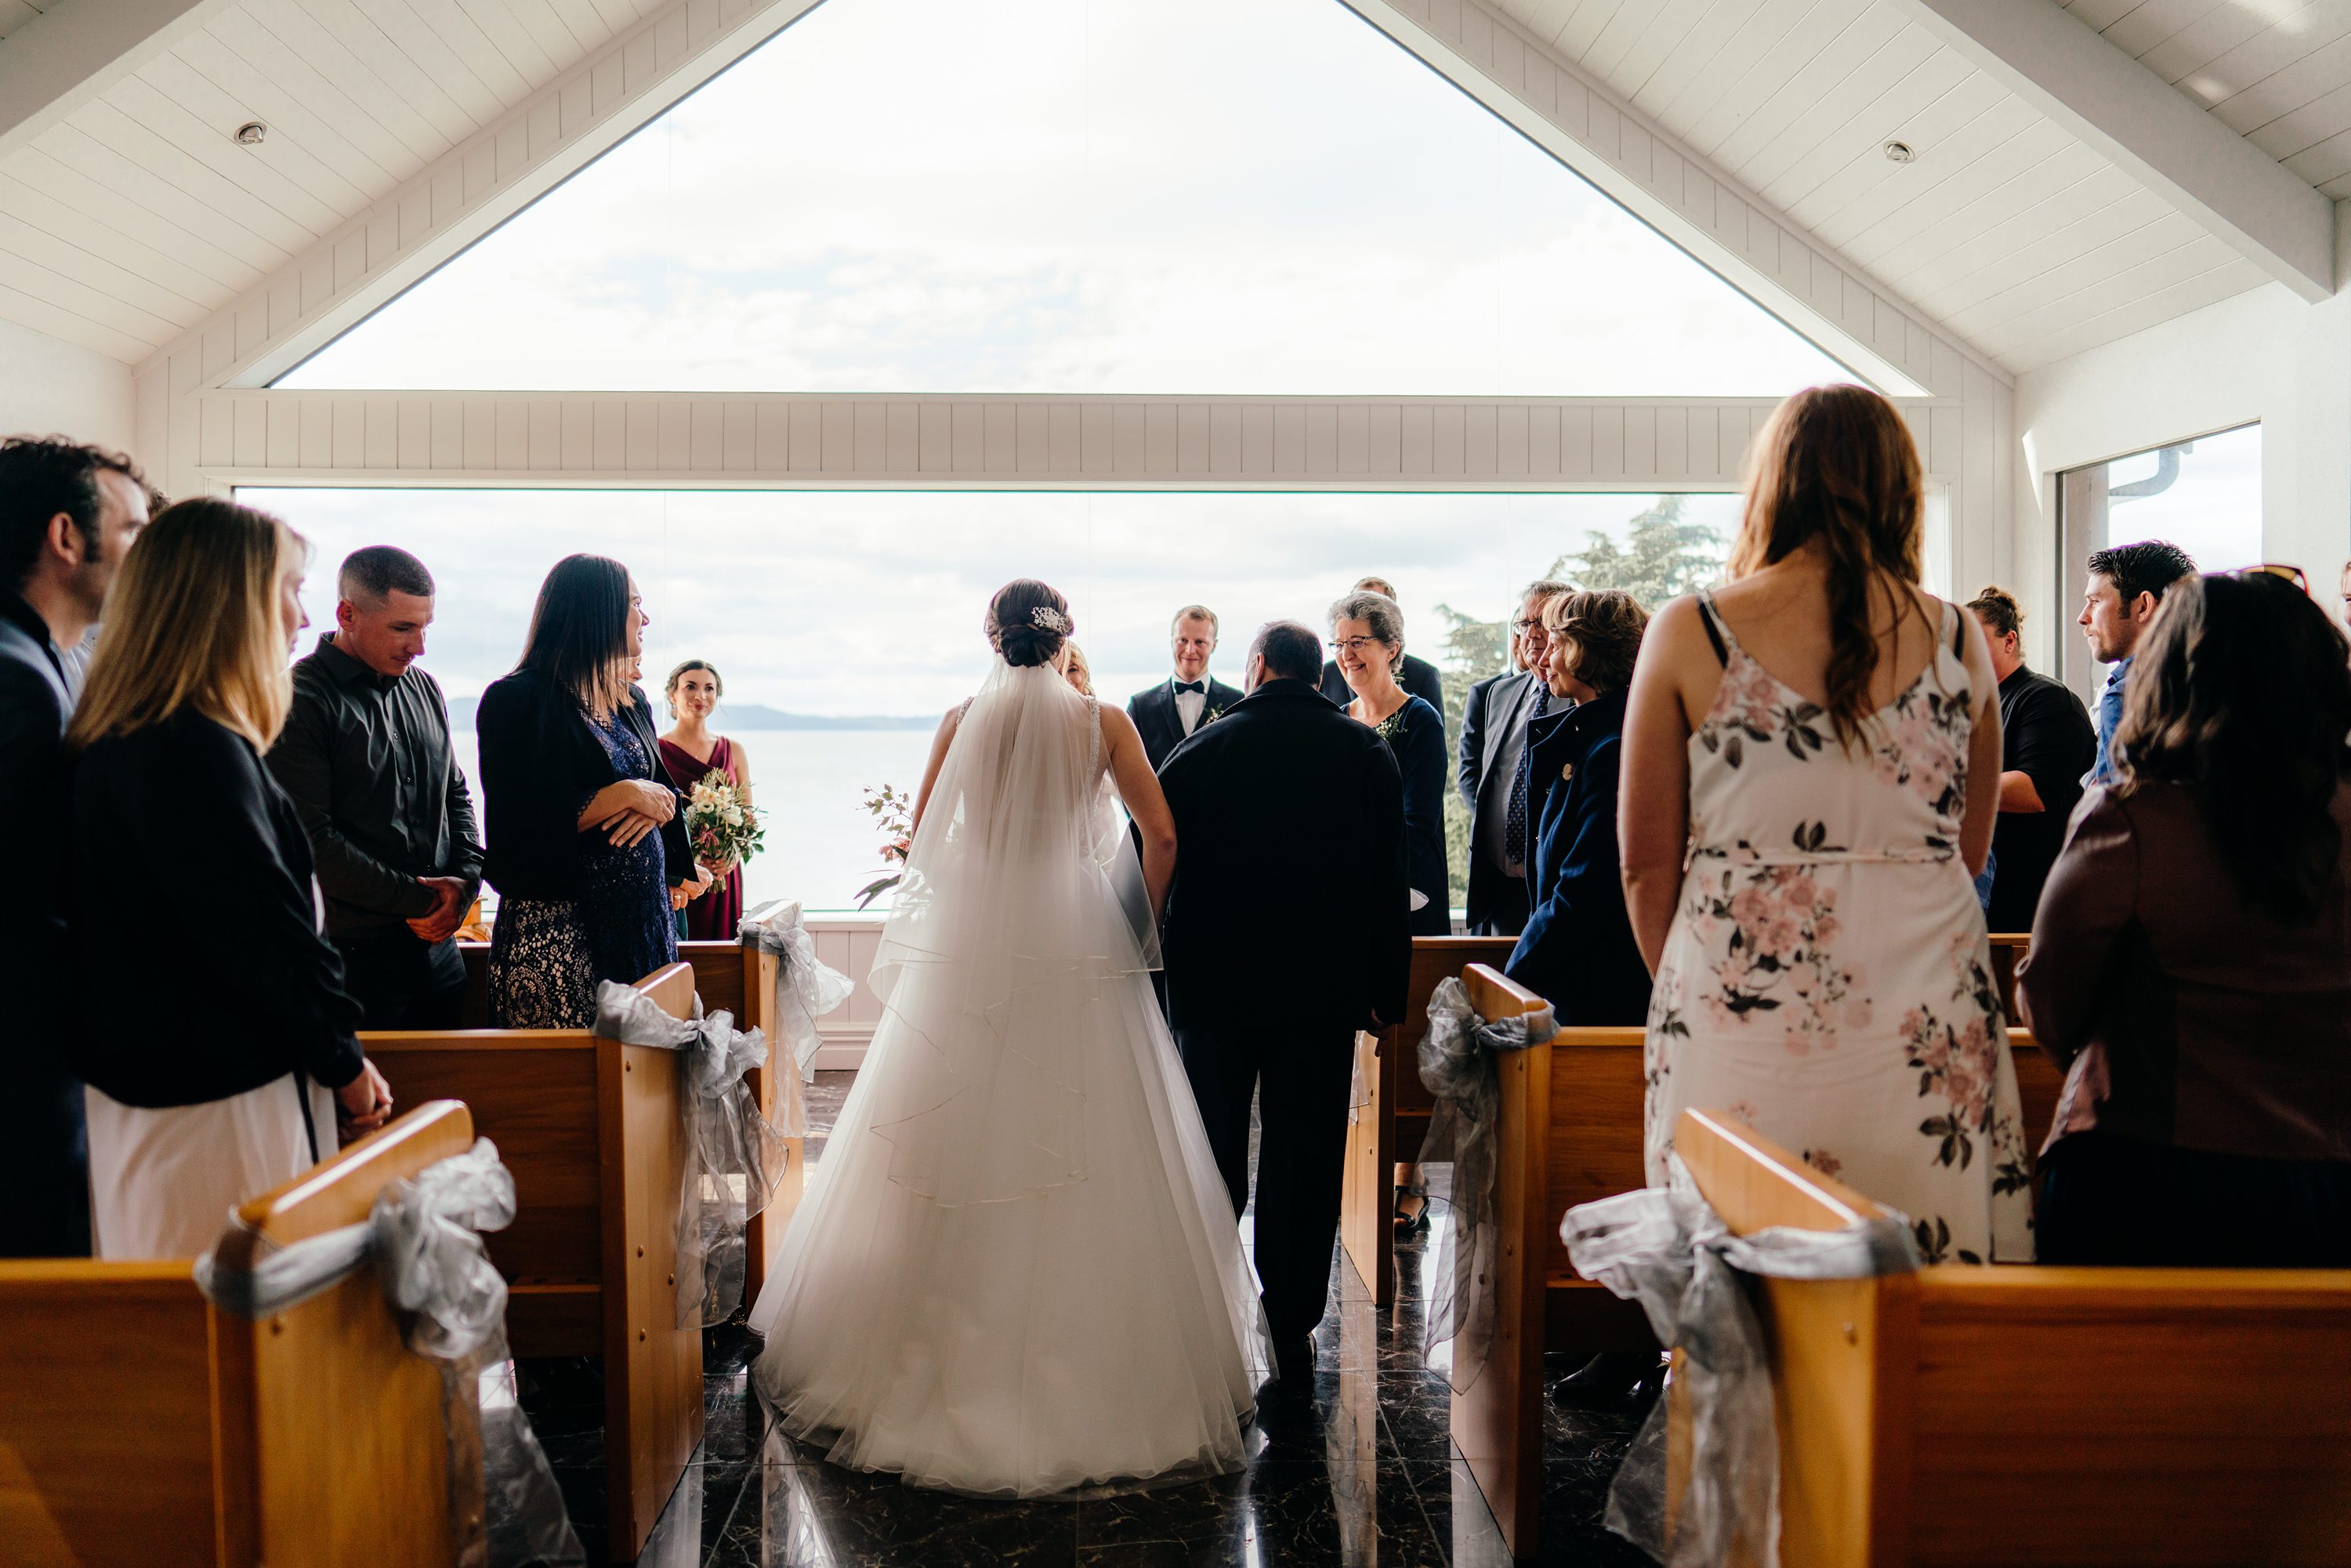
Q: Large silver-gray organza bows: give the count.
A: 5